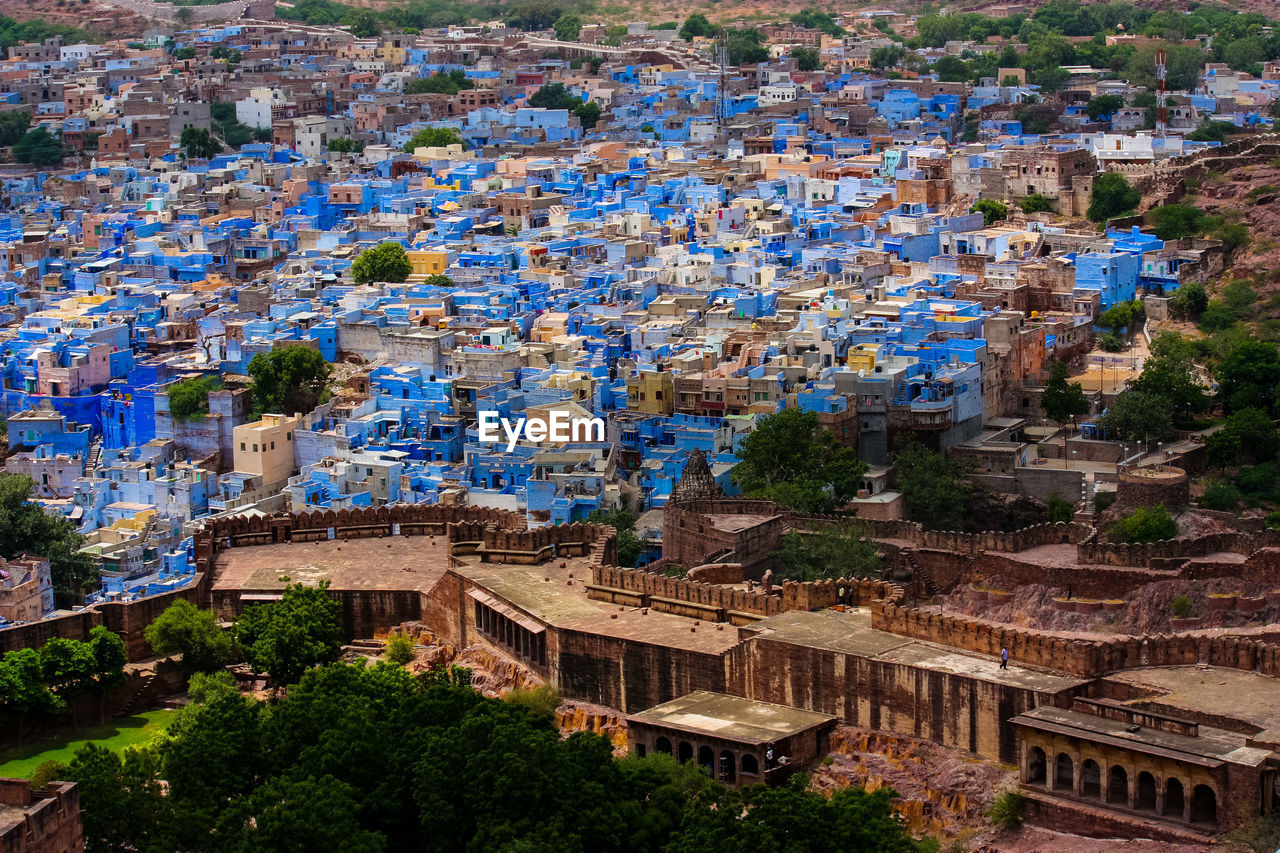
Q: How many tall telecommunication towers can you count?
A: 2